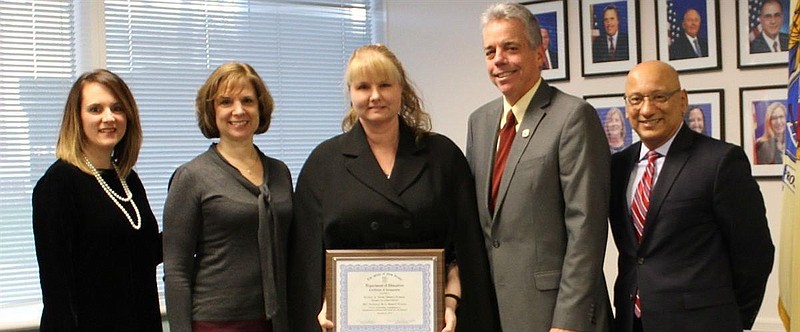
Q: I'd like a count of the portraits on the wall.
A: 7